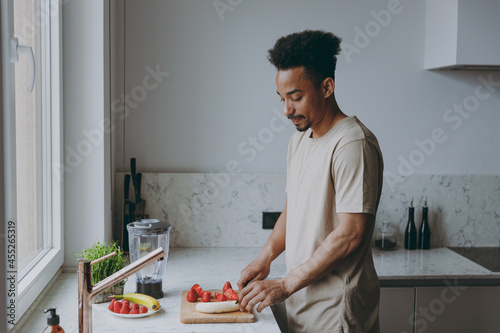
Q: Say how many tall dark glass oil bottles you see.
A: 2